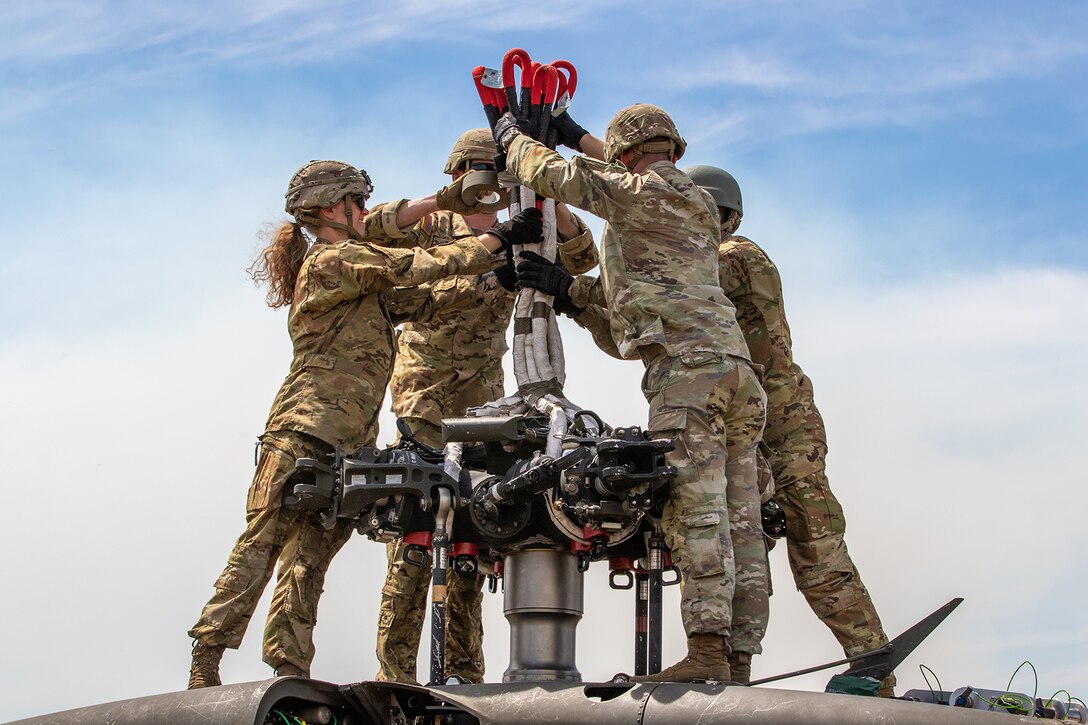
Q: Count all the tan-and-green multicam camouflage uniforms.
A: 4